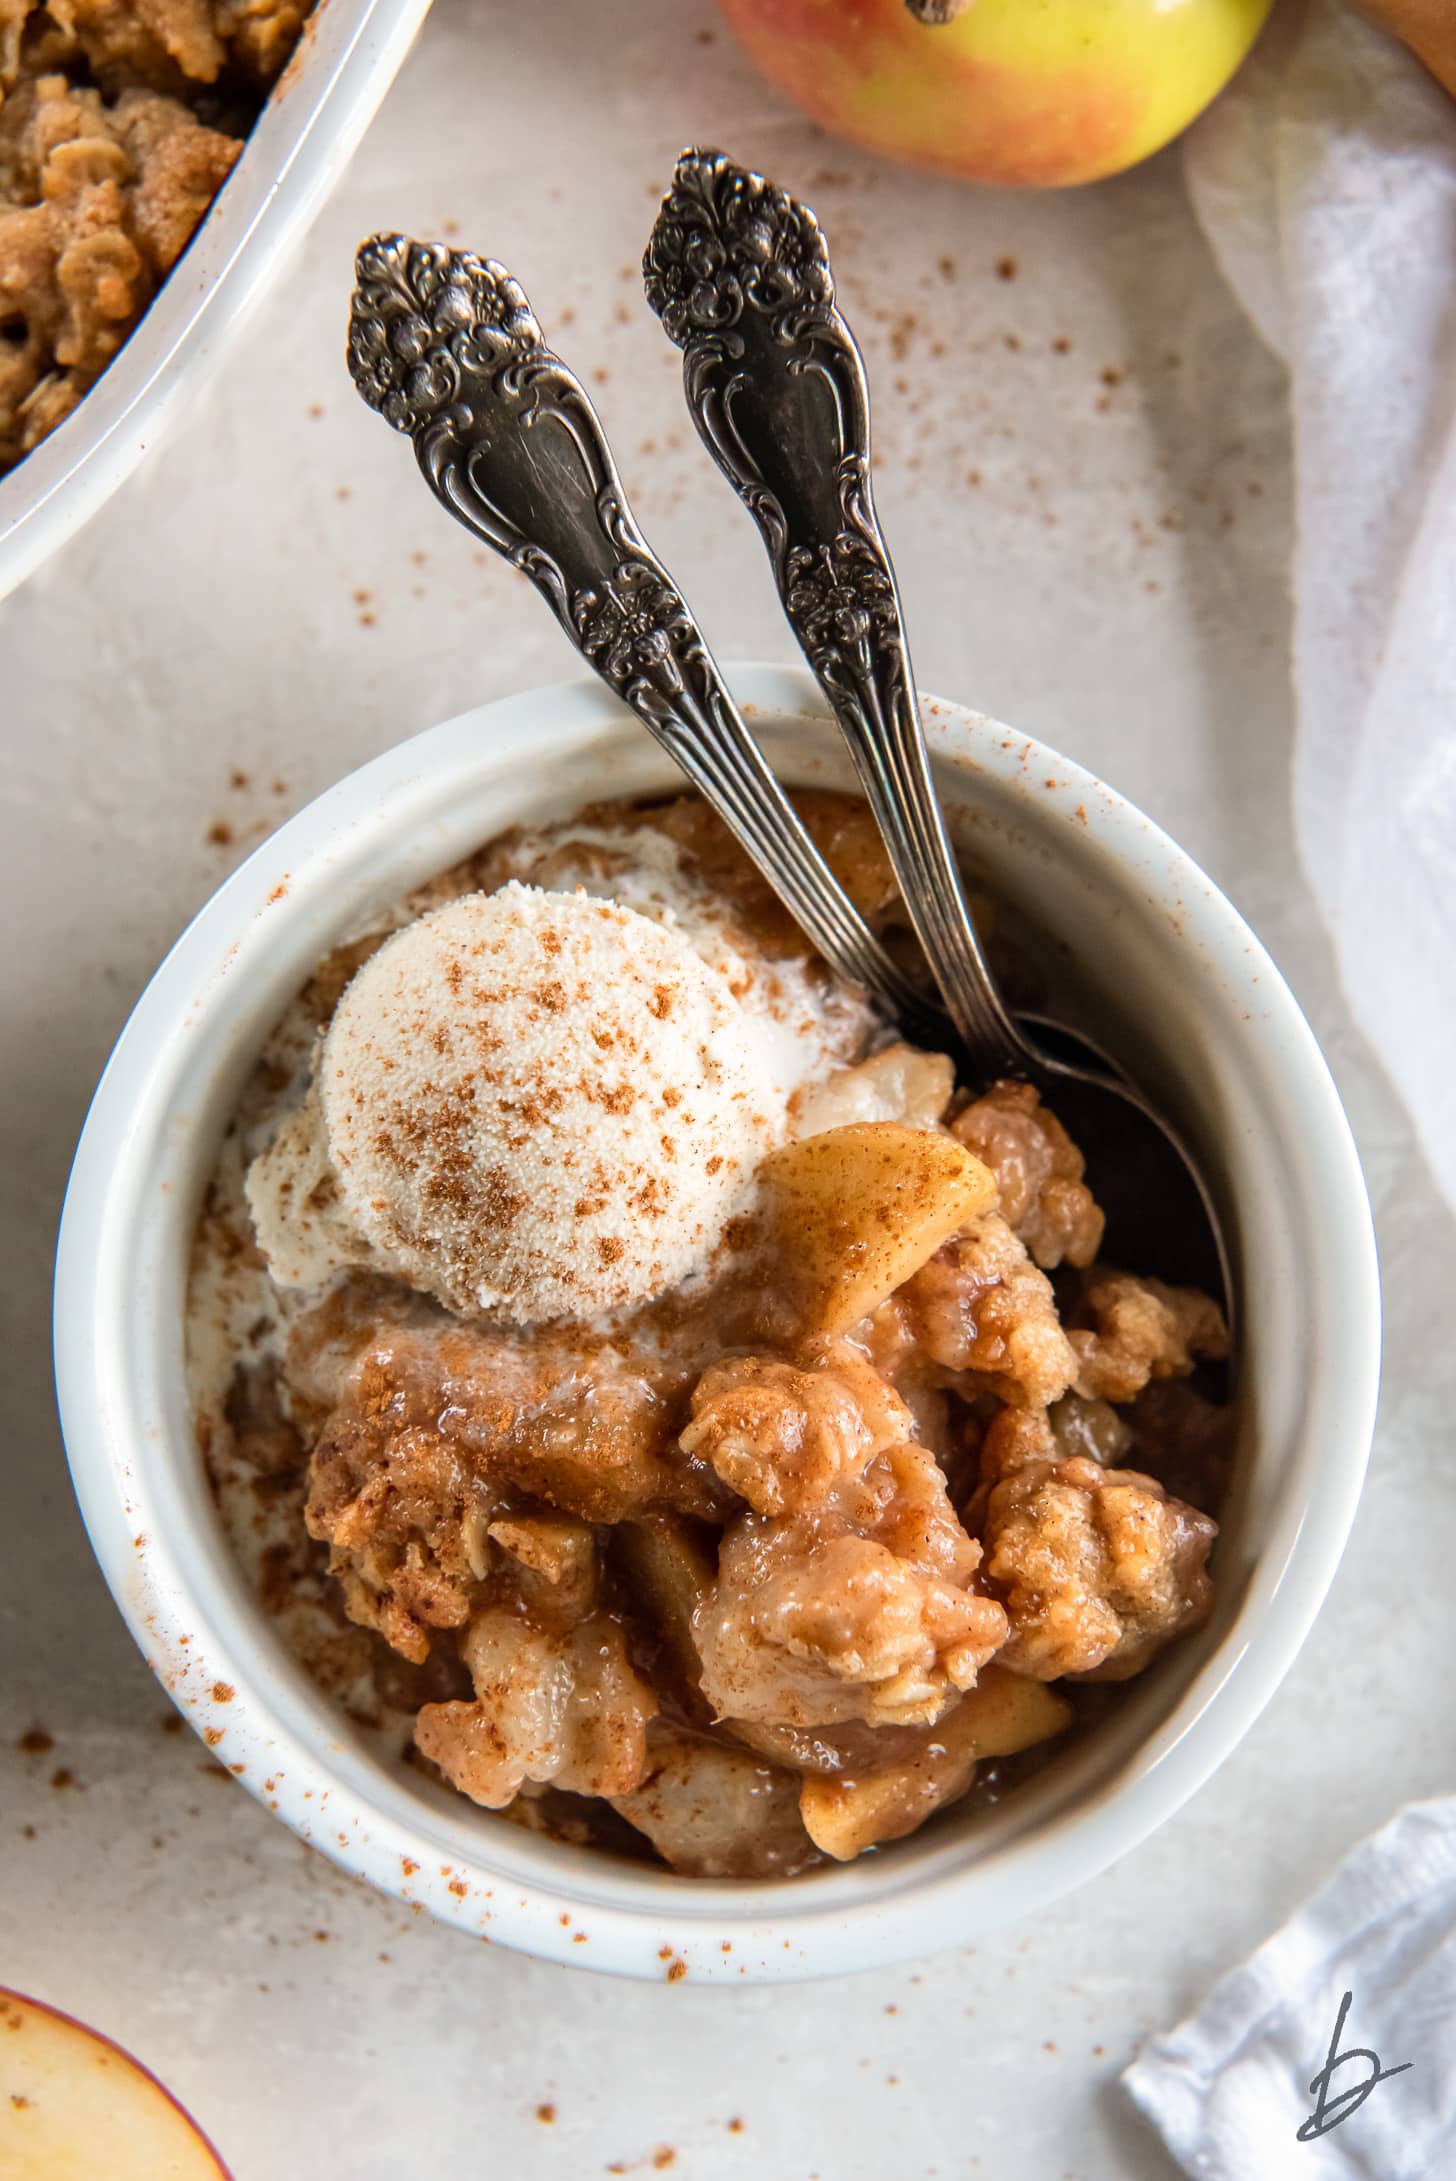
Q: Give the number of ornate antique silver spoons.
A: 2